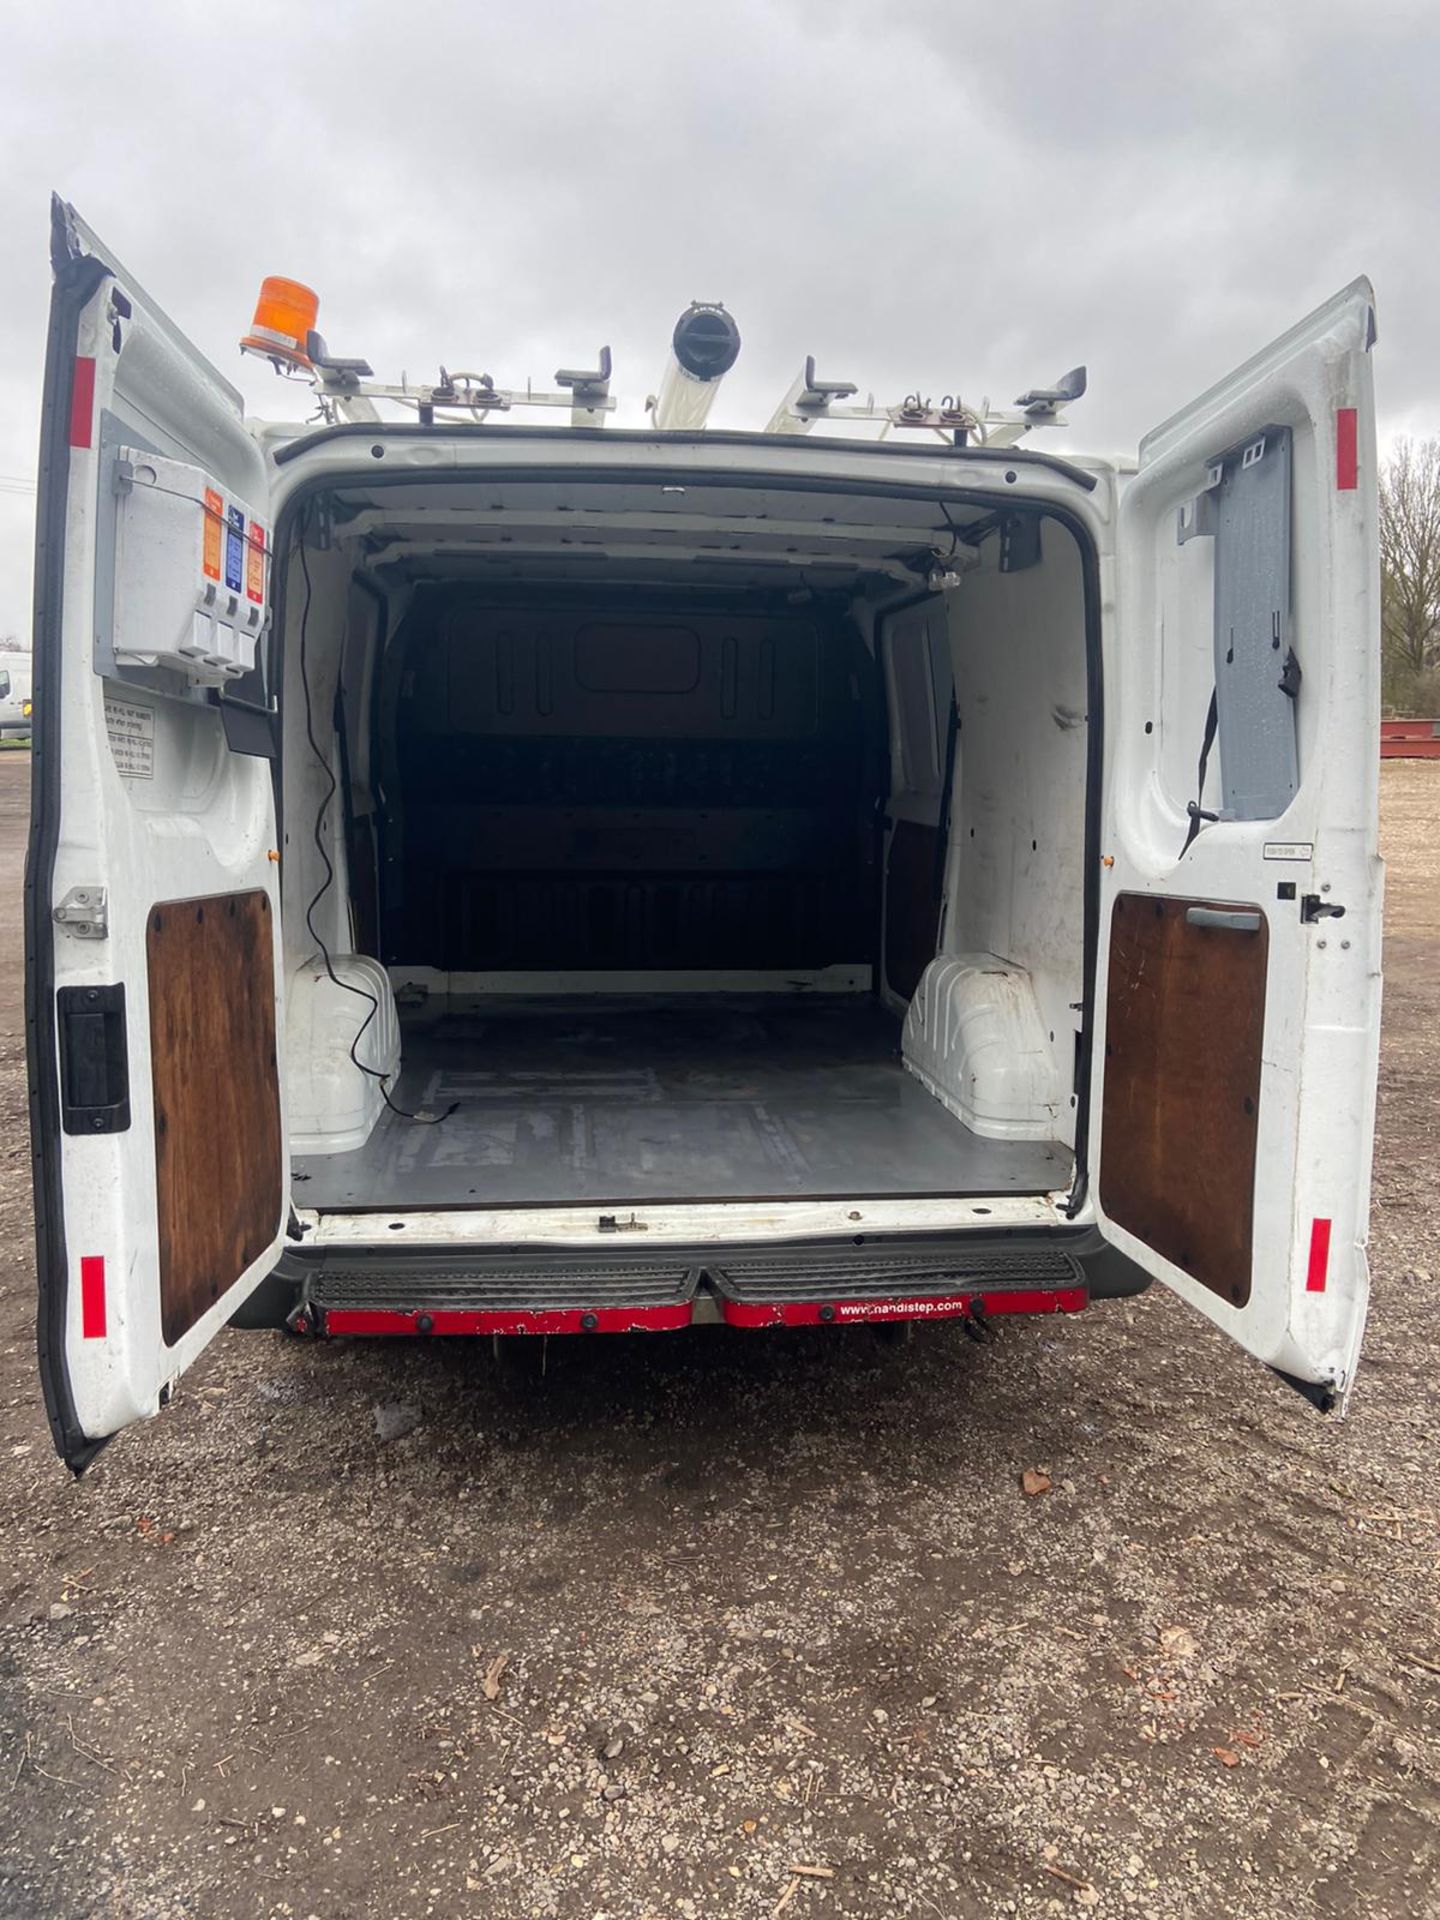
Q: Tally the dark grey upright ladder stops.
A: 4